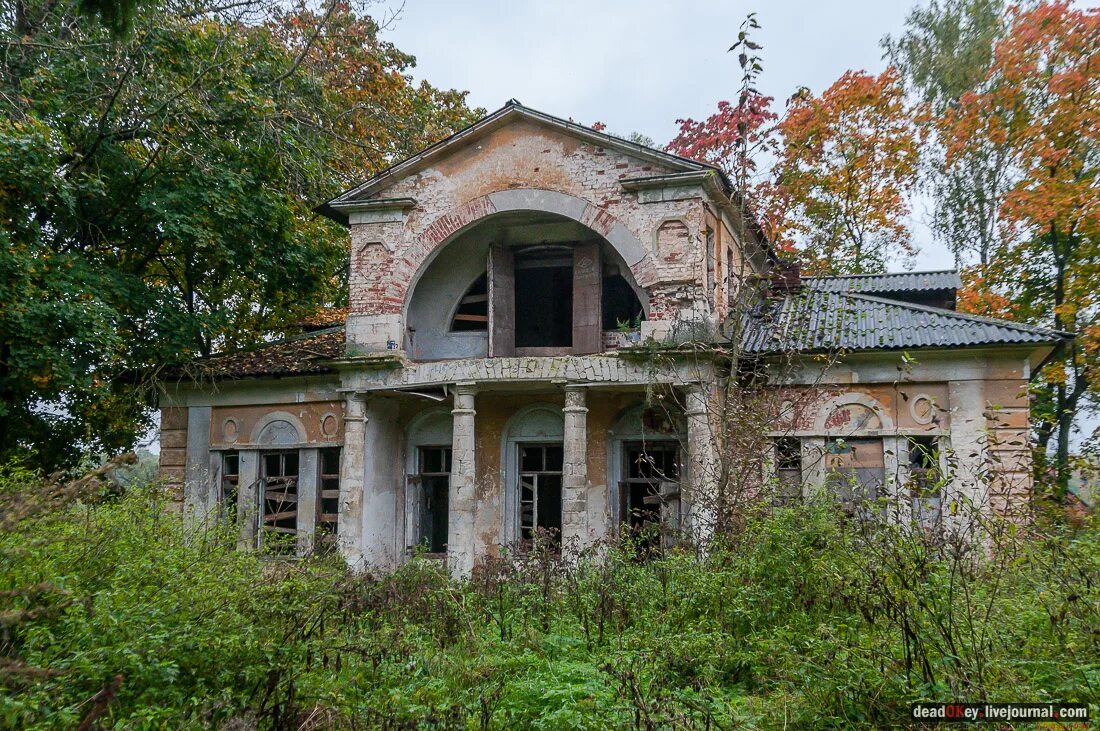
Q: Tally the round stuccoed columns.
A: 4